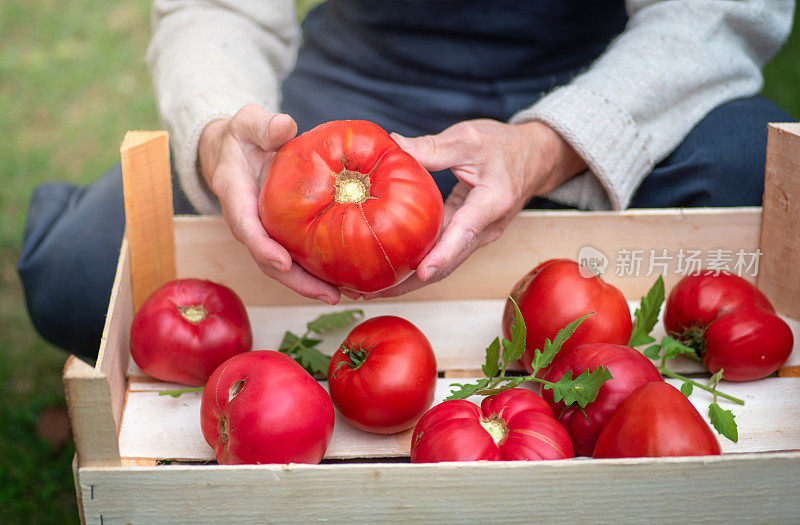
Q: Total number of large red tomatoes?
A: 9